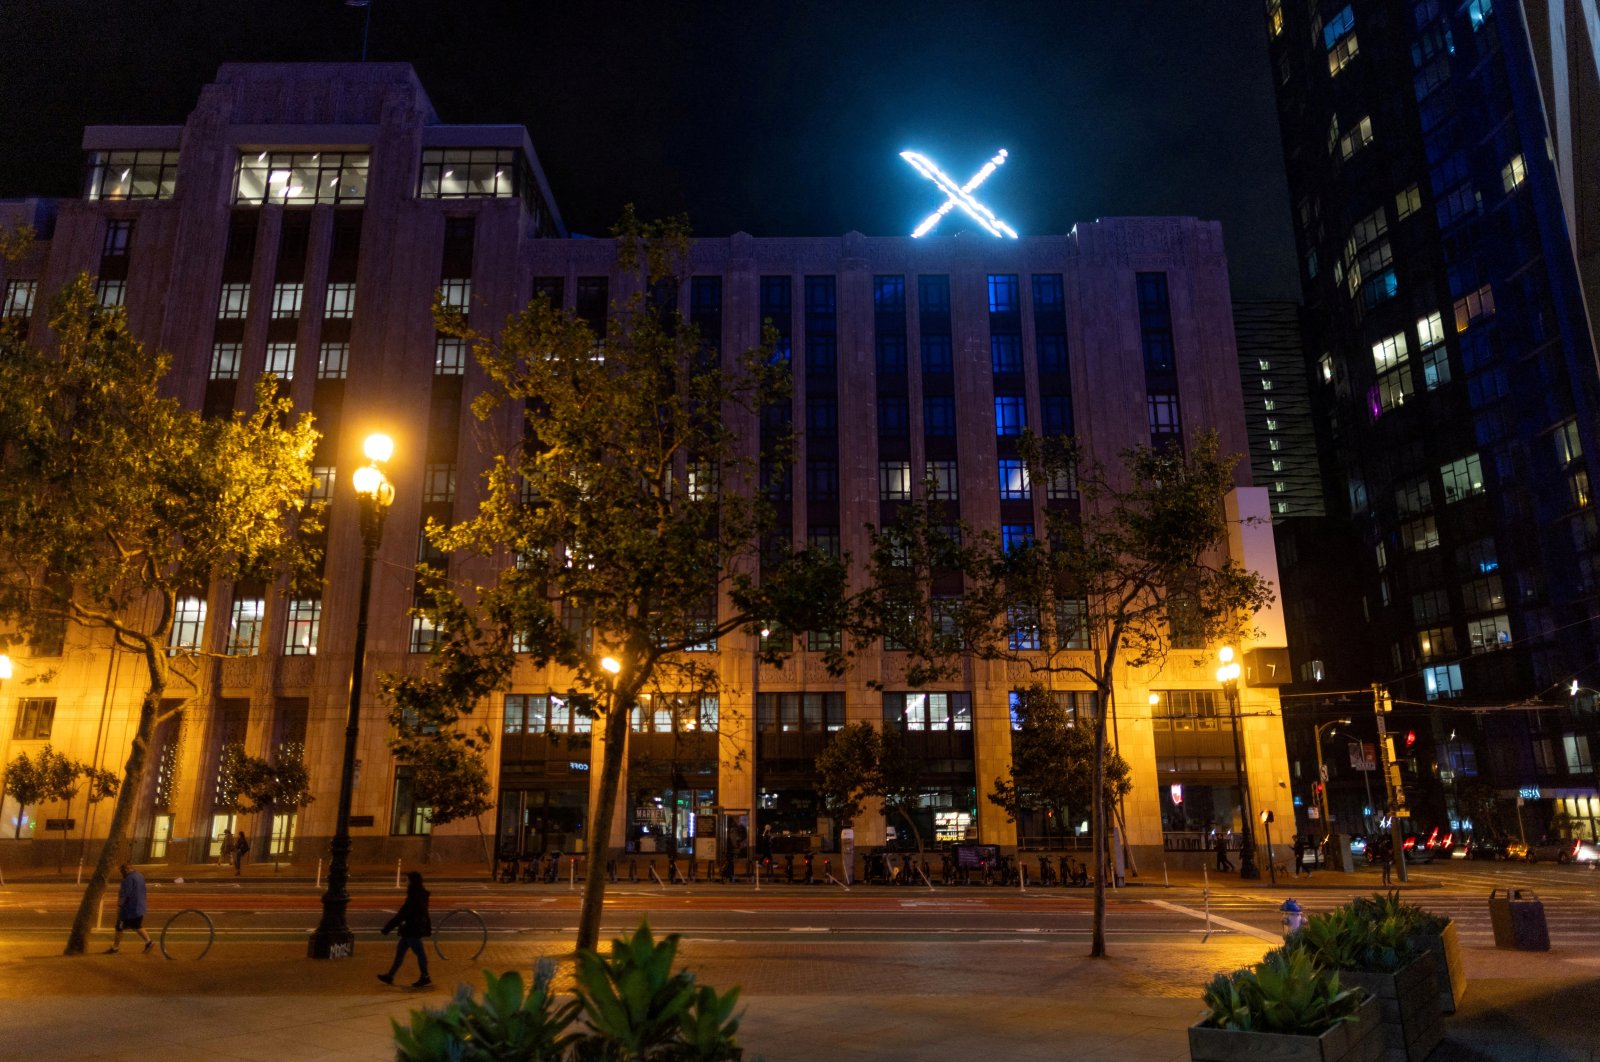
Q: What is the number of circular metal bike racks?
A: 2